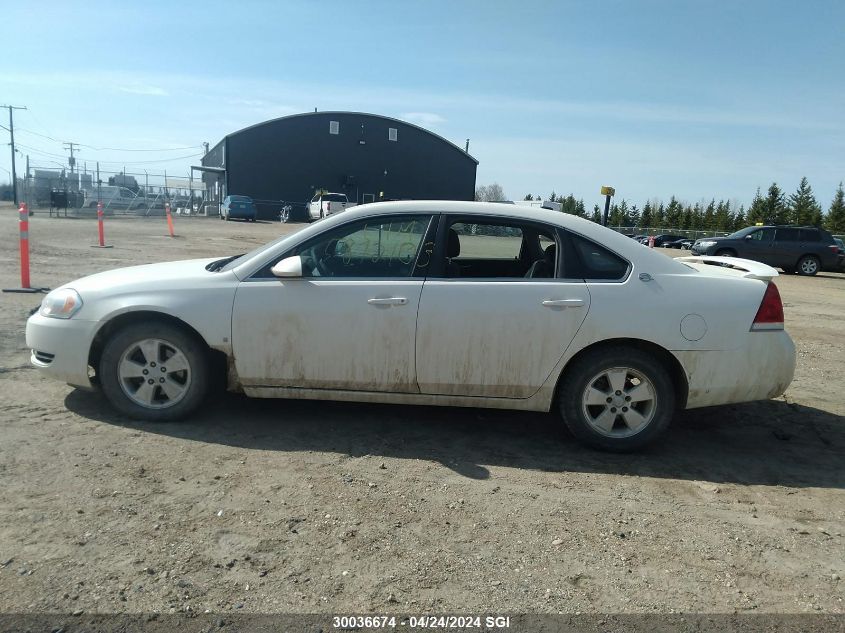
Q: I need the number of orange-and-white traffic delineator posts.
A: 3